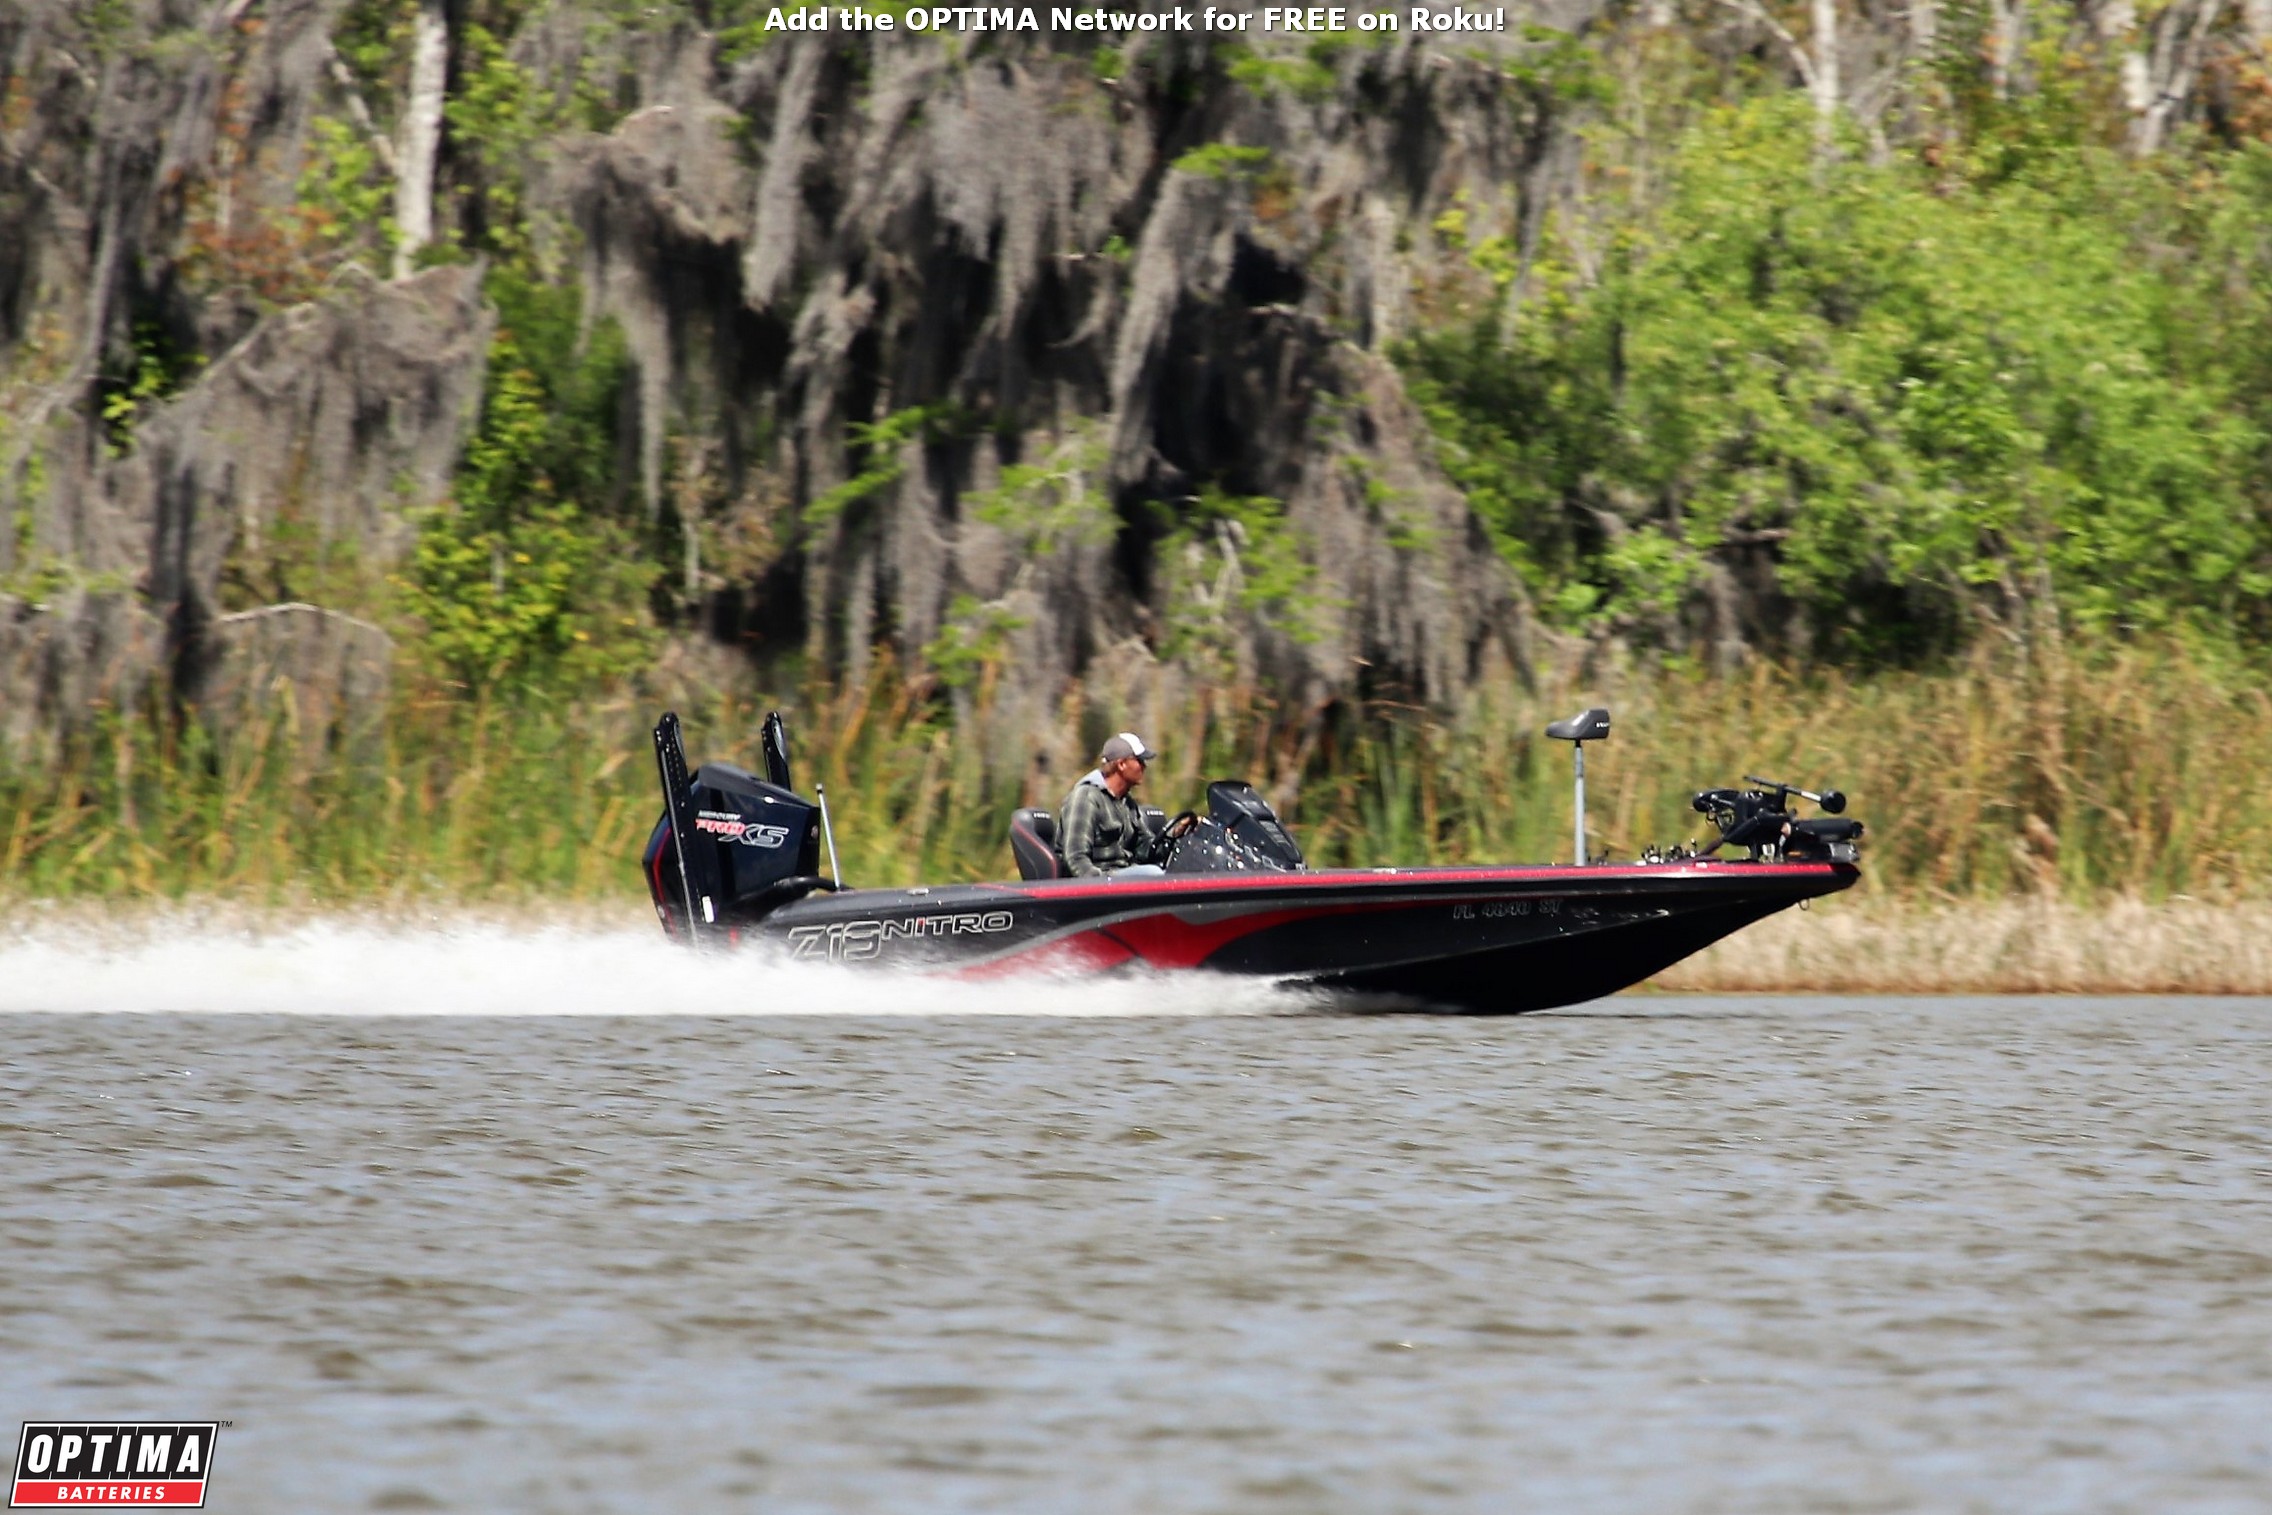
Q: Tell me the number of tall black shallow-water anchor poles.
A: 2